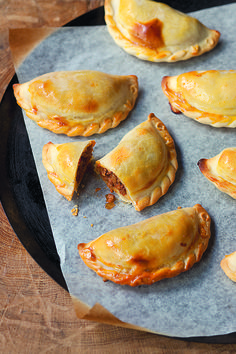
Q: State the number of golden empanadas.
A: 7